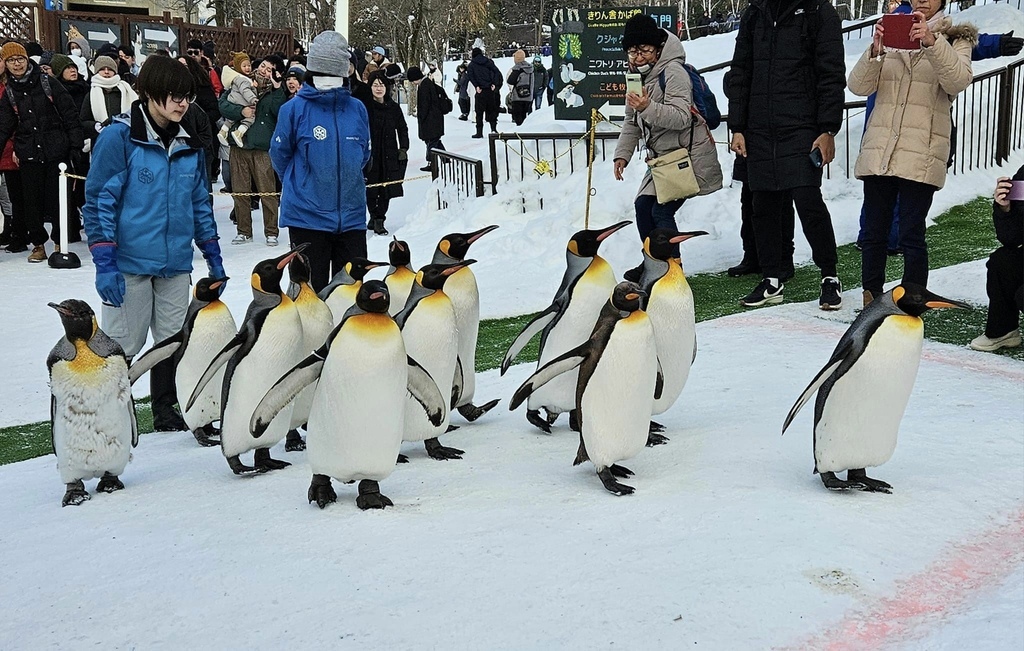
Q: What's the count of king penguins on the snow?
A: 13